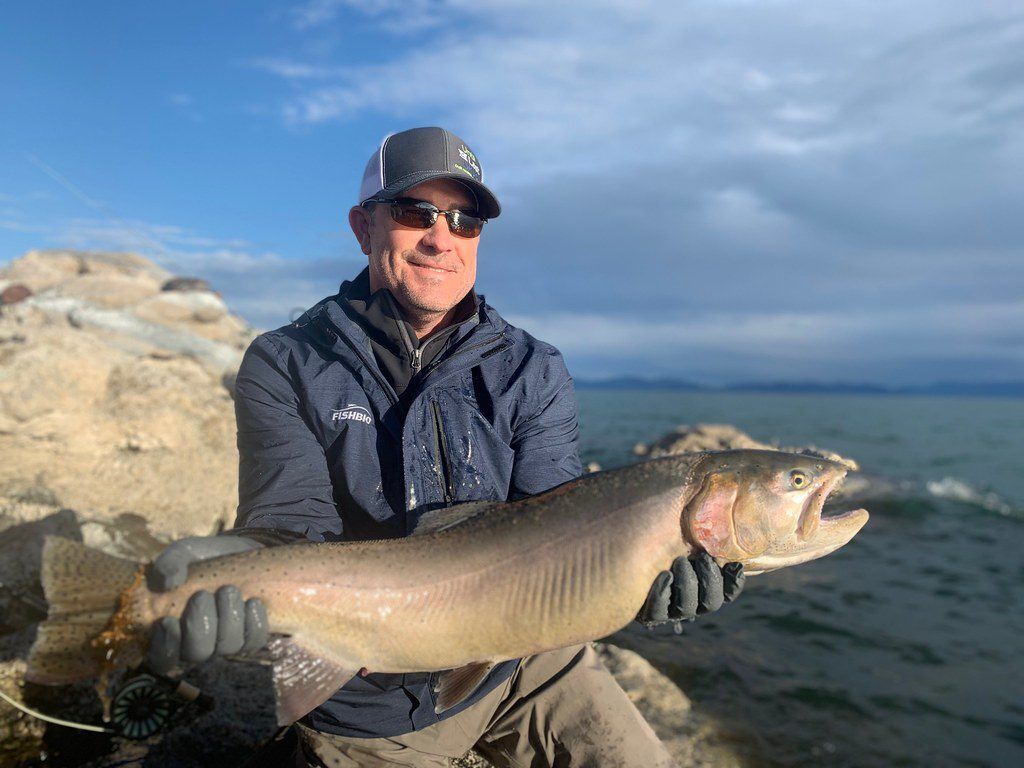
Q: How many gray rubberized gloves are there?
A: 2